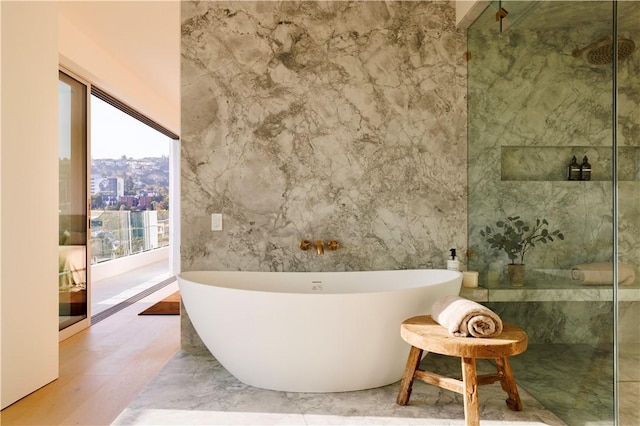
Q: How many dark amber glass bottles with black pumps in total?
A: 2